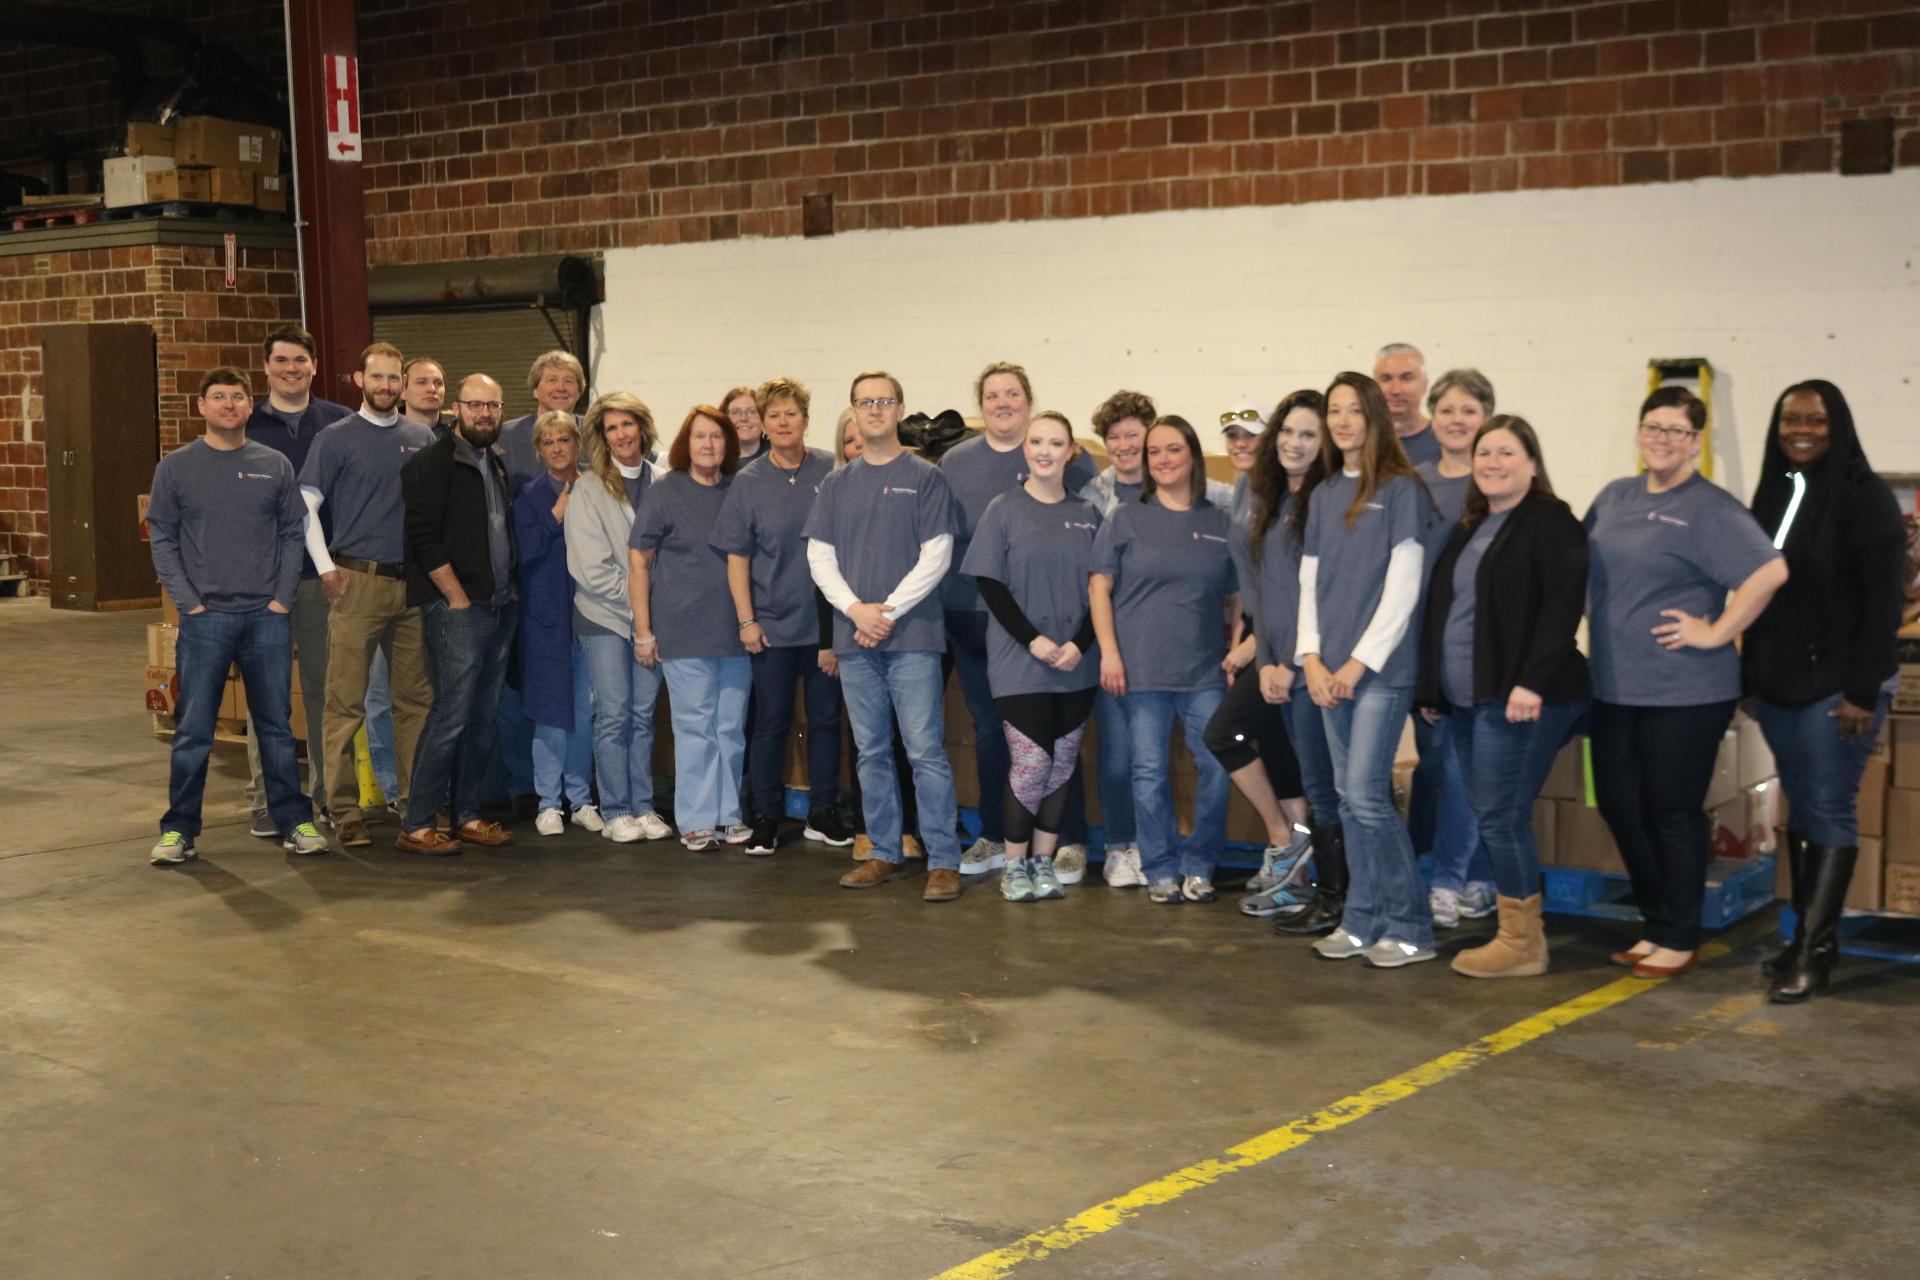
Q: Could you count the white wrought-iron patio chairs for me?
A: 0